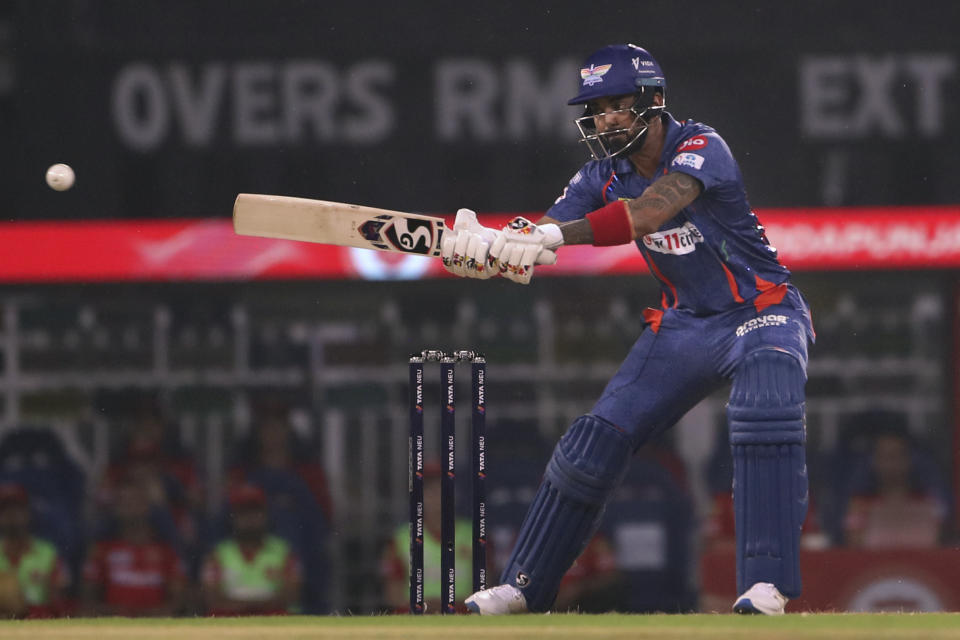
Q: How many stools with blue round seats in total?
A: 0